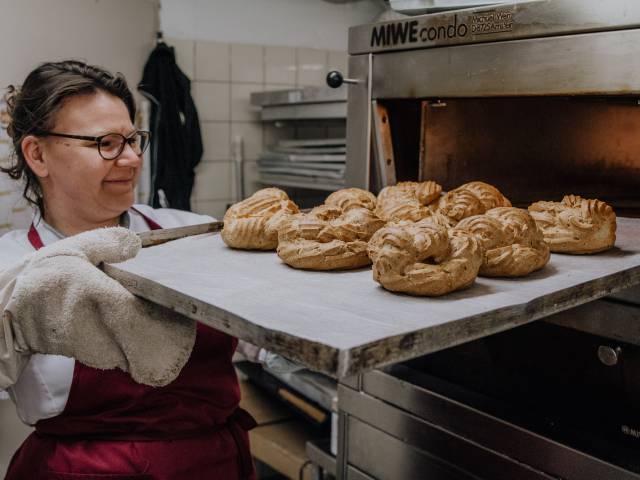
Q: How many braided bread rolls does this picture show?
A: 8